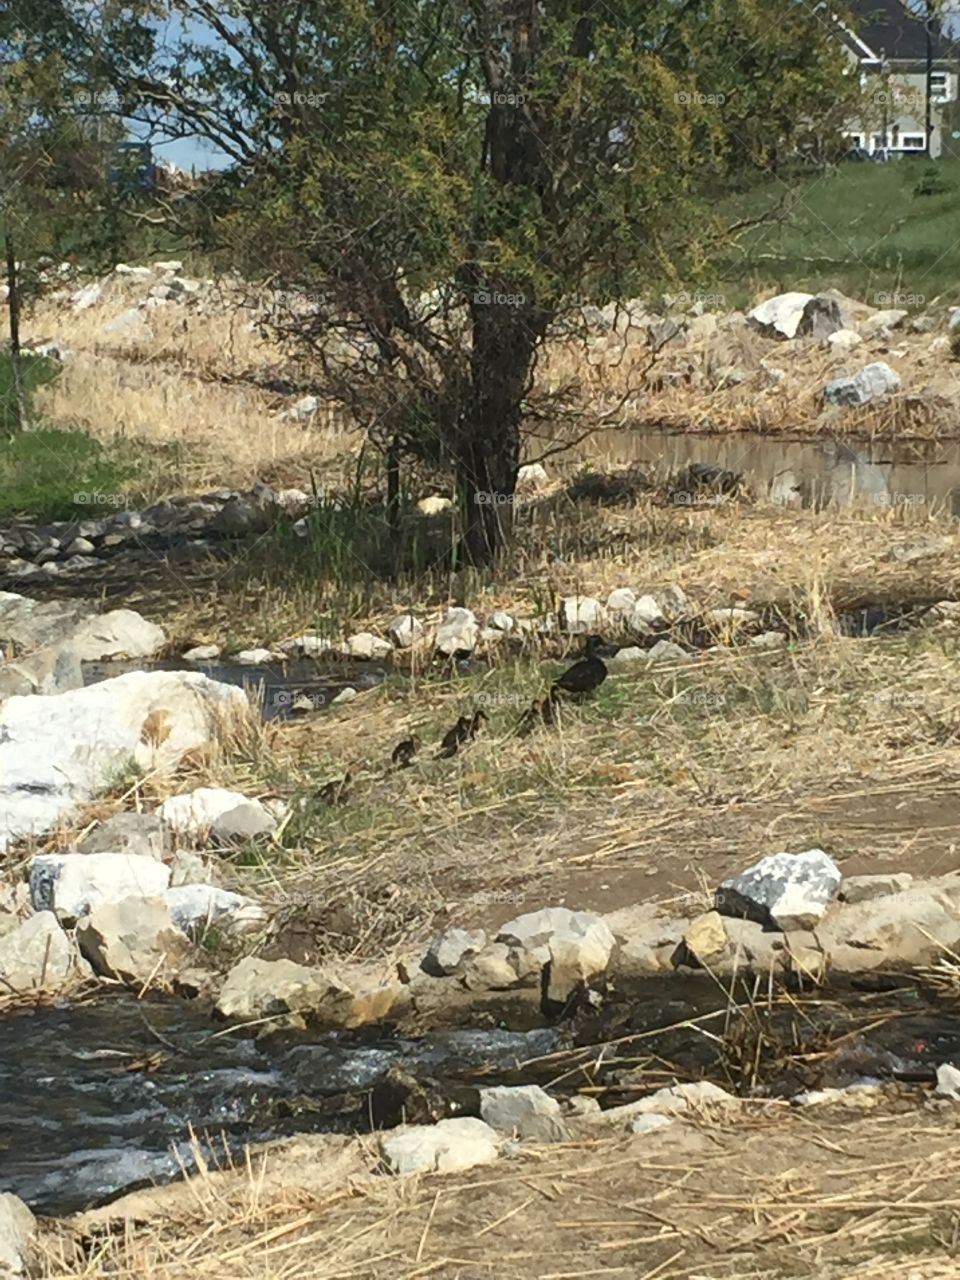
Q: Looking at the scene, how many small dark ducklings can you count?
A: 6